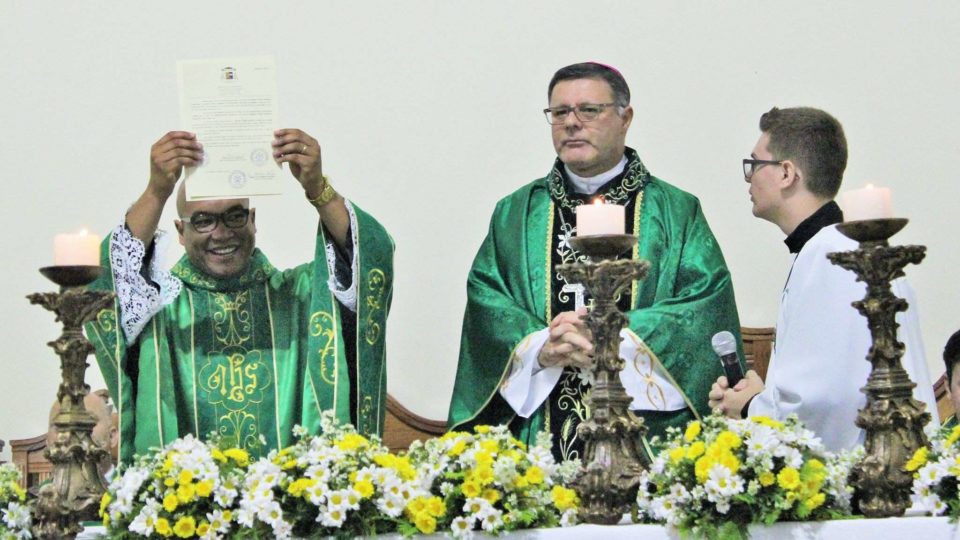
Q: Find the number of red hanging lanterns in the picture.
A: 0